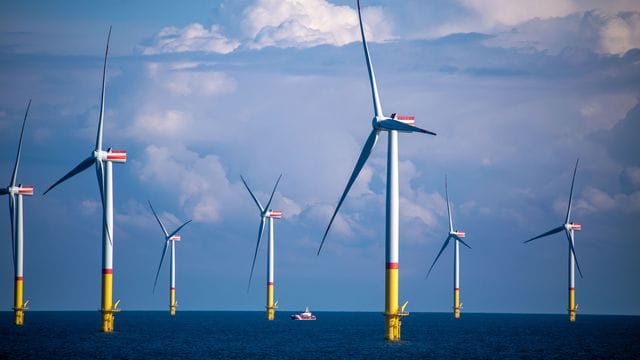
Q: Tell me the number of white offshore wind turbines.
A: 7